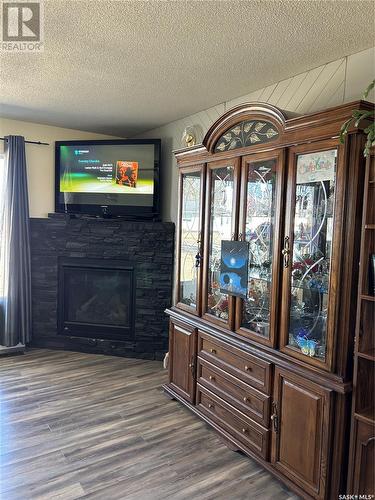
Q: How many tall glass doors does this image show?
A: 4